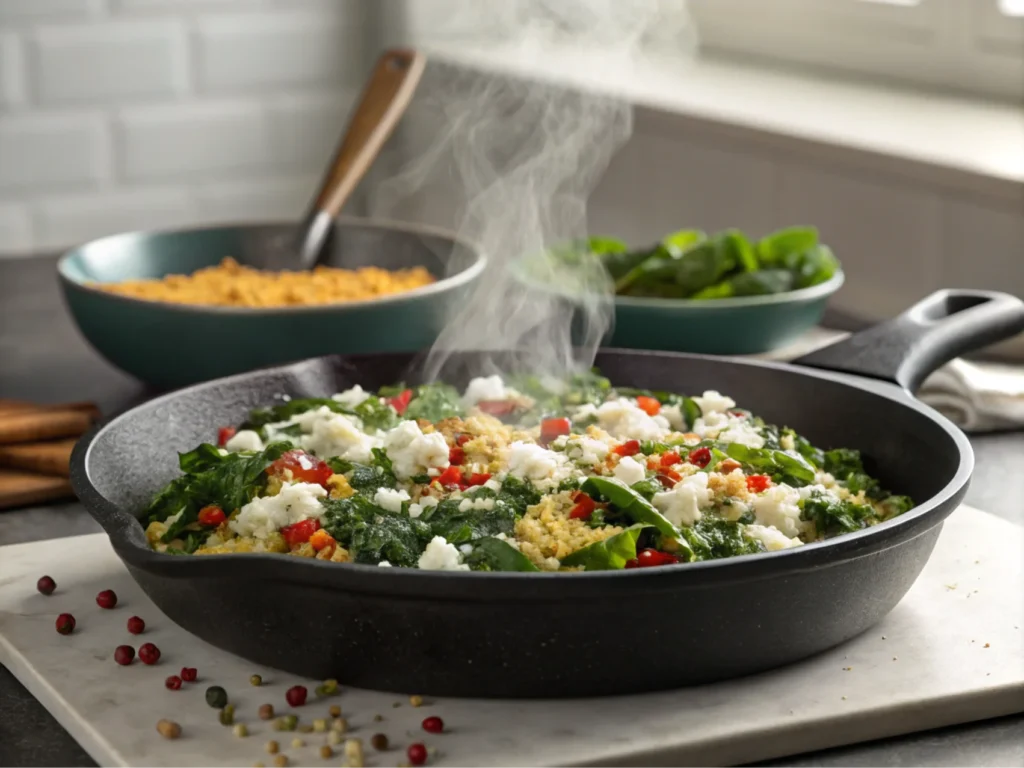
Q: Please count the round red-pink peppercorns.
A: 11